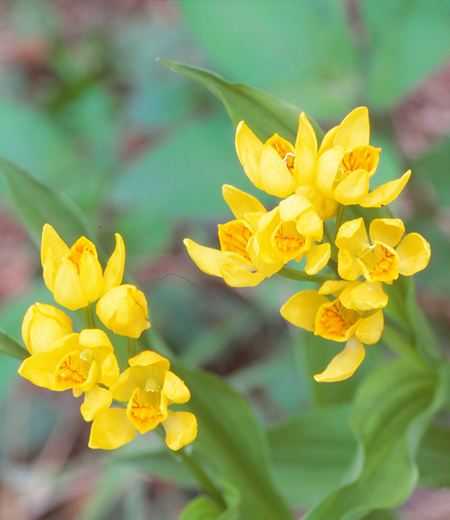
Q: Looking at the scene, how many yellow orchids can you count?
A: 11